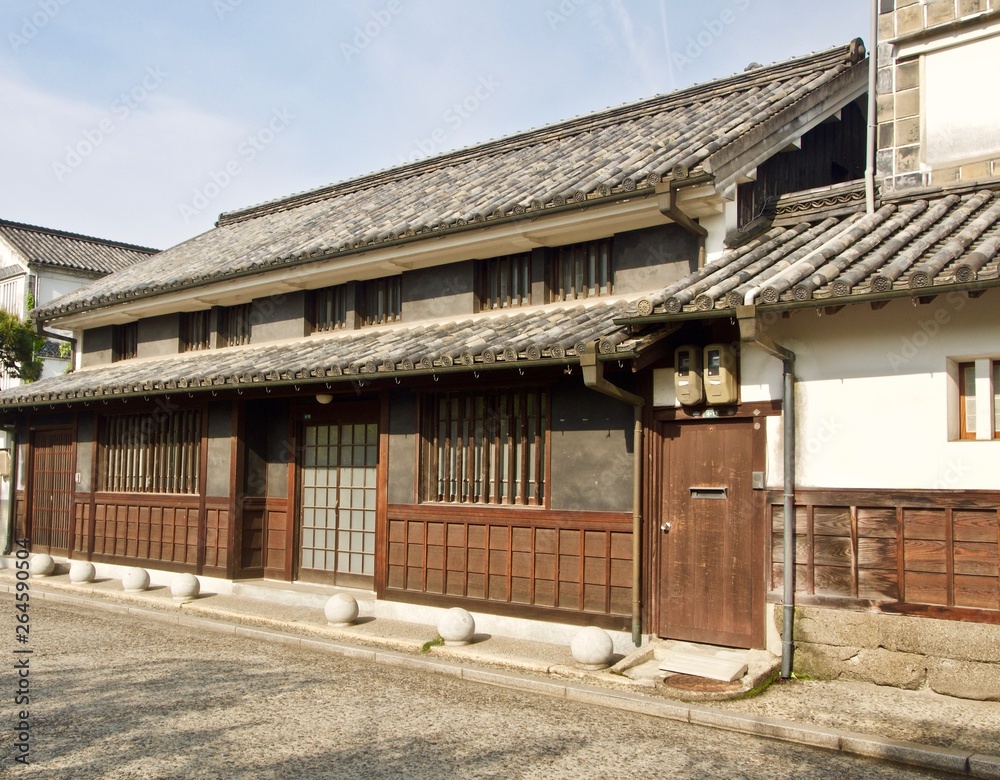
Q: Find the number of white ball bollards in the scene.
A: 7